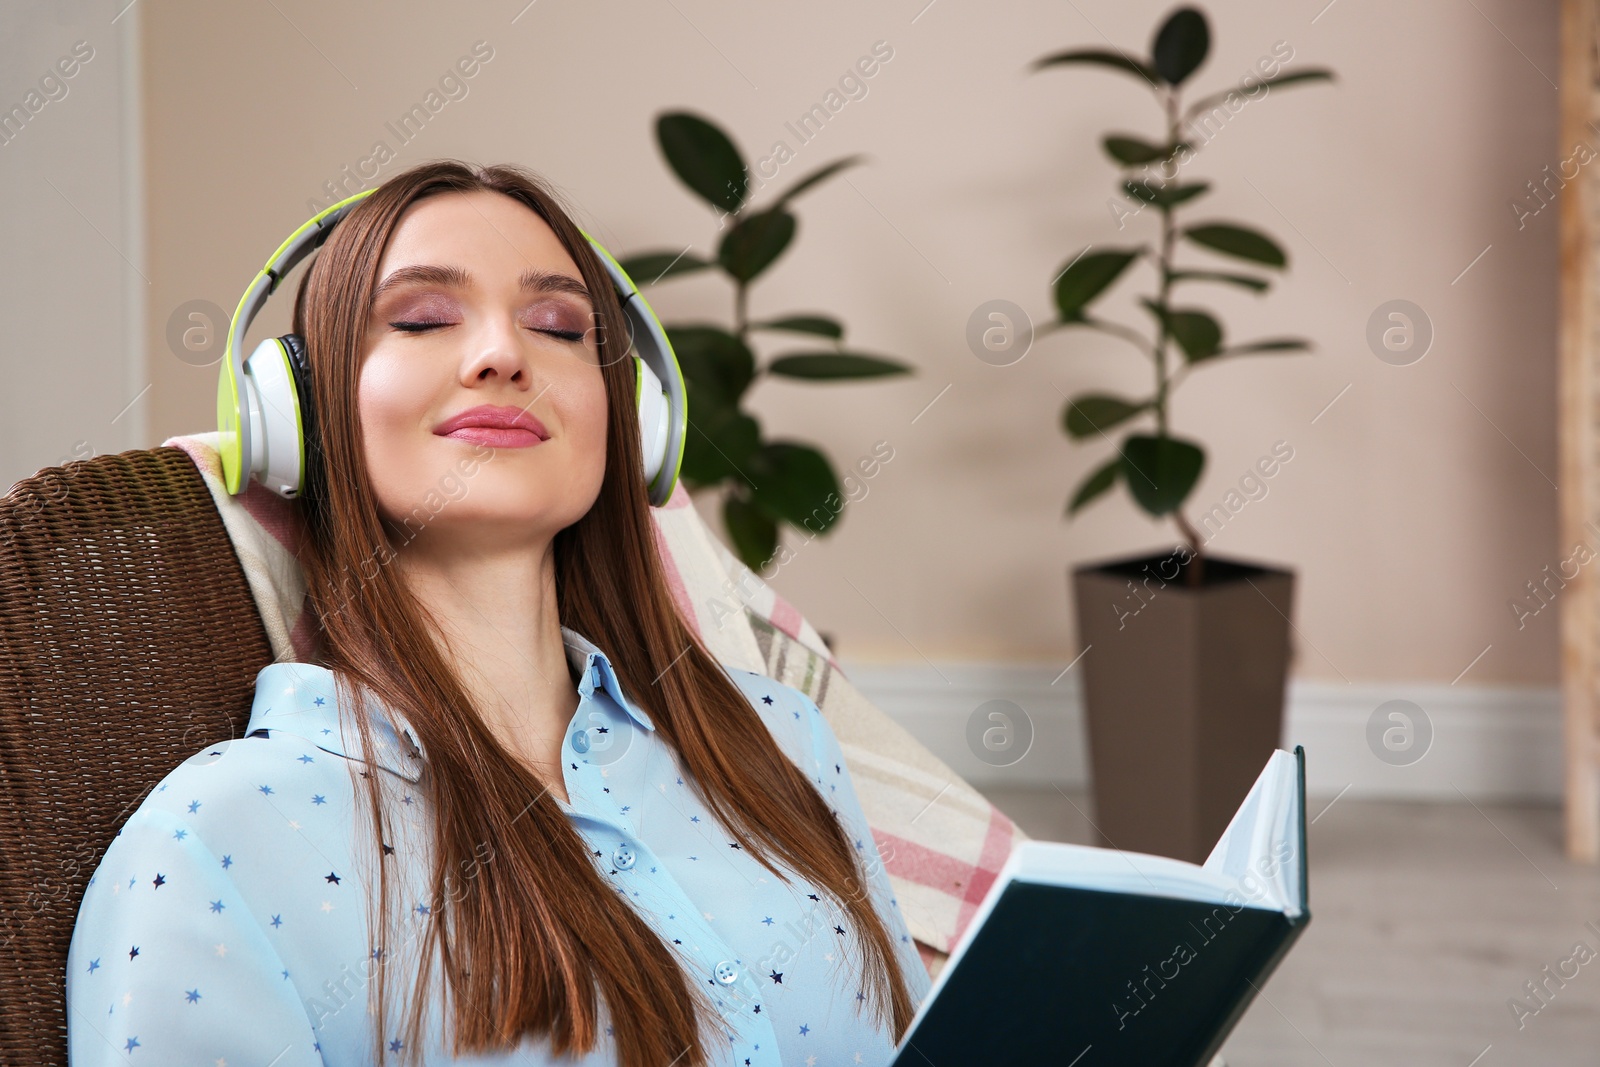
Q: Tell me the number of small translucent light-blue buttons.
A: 3